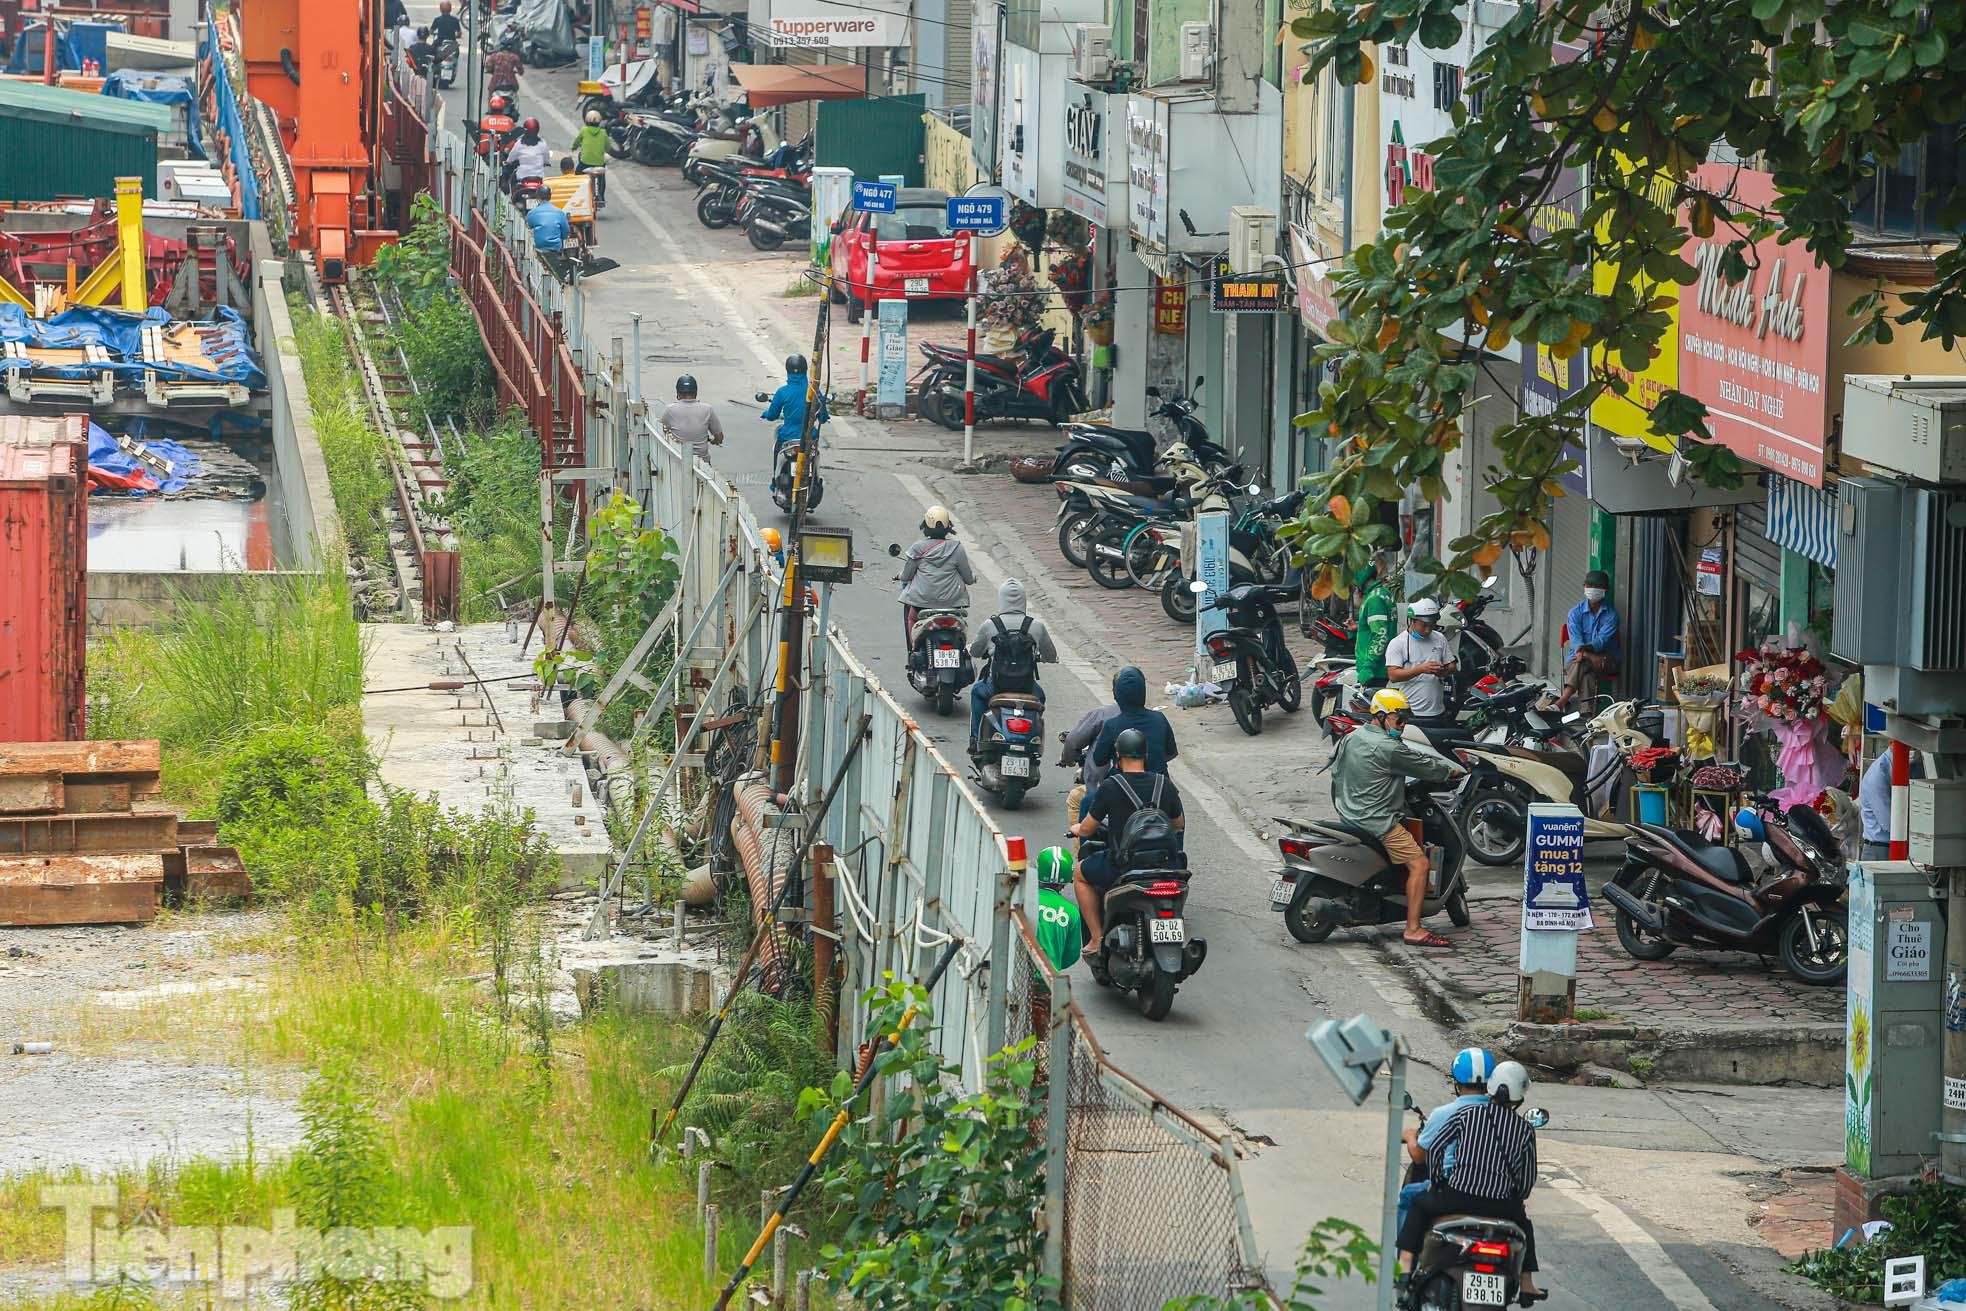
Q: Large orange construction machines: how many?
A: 1